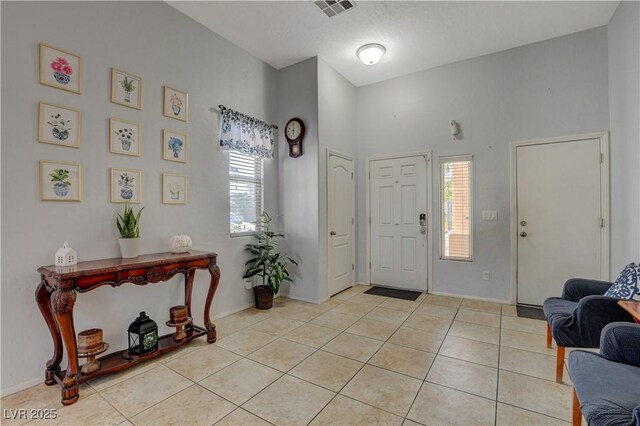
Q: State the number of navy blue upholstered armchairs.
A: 2